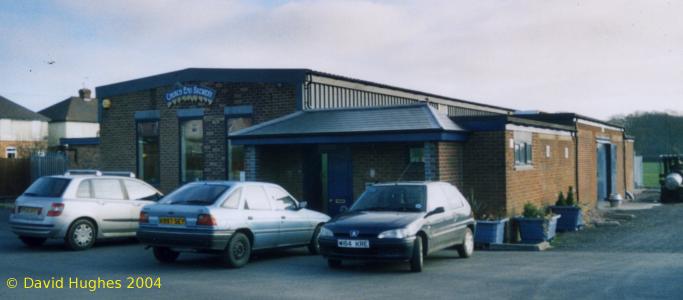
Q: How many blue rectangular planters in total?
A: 3